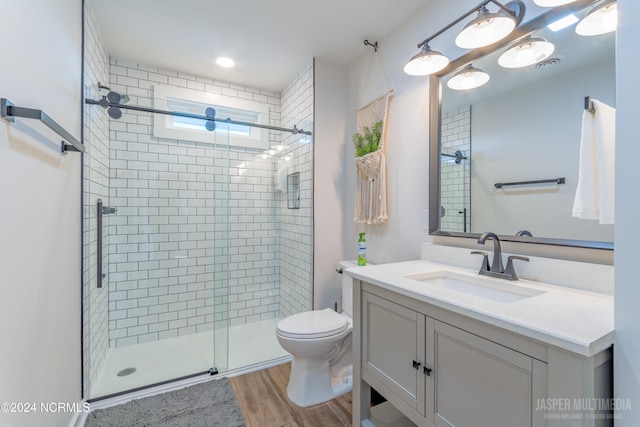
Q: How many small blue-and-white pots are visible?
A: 0